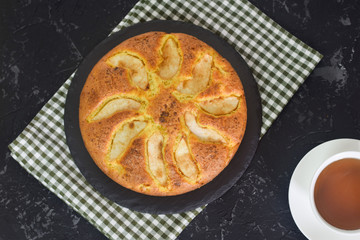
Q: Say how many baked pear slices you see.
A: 9